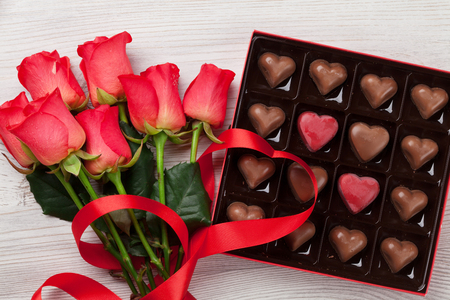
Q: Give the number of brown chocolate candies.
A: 14